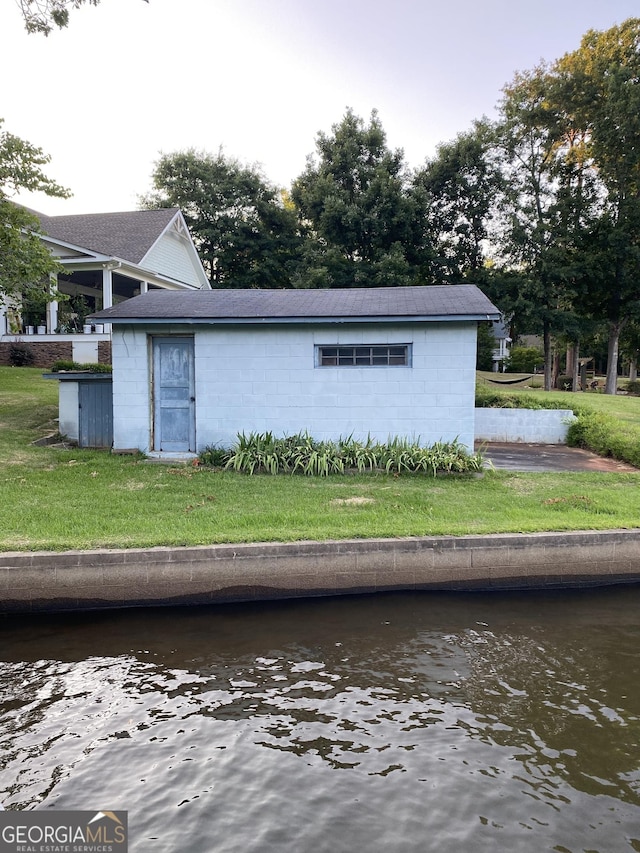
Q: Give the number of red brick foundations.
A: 1